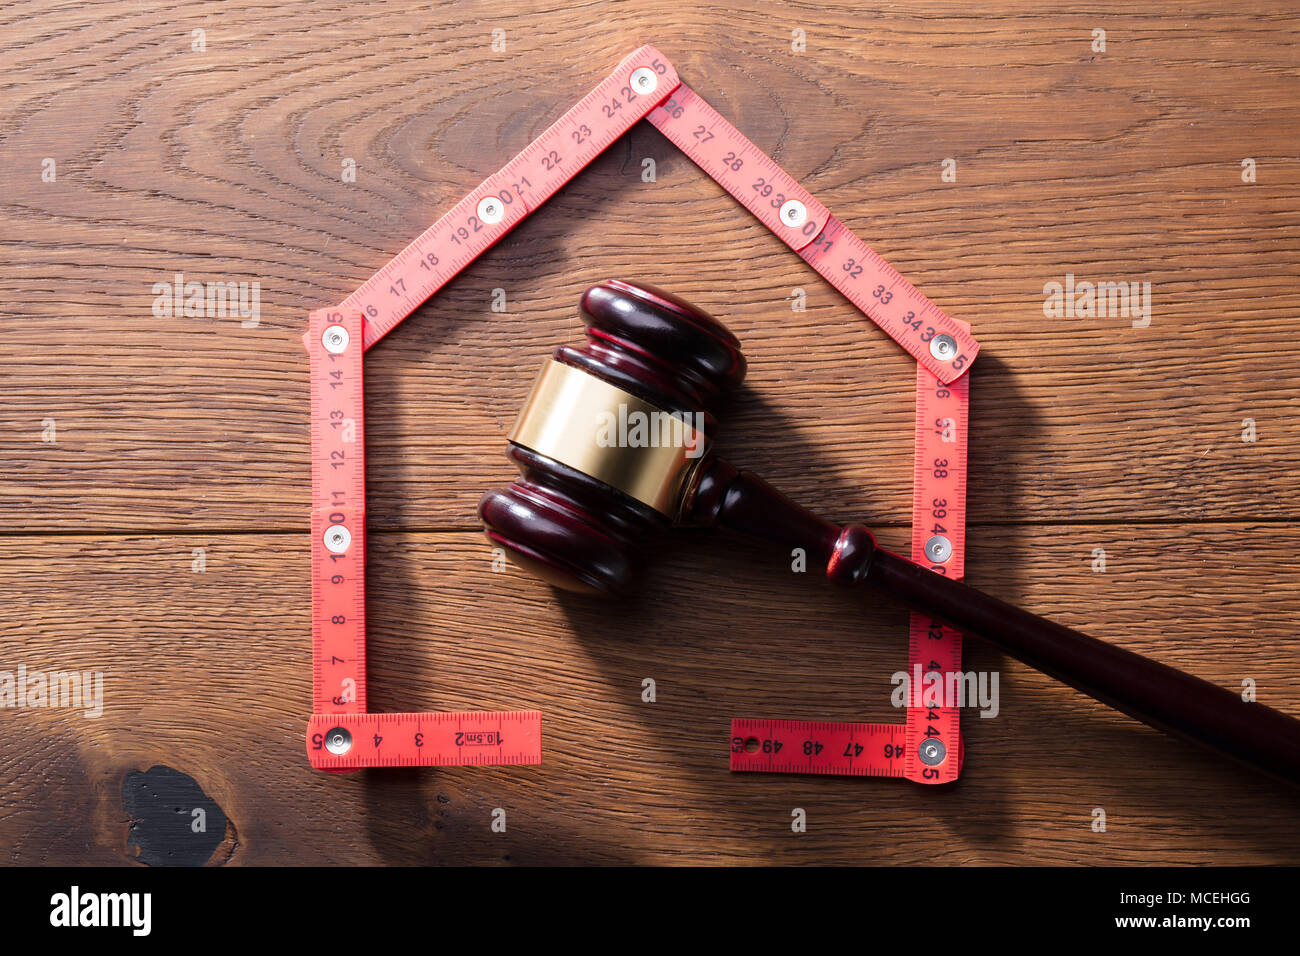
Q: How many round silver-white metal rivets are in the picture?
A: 9